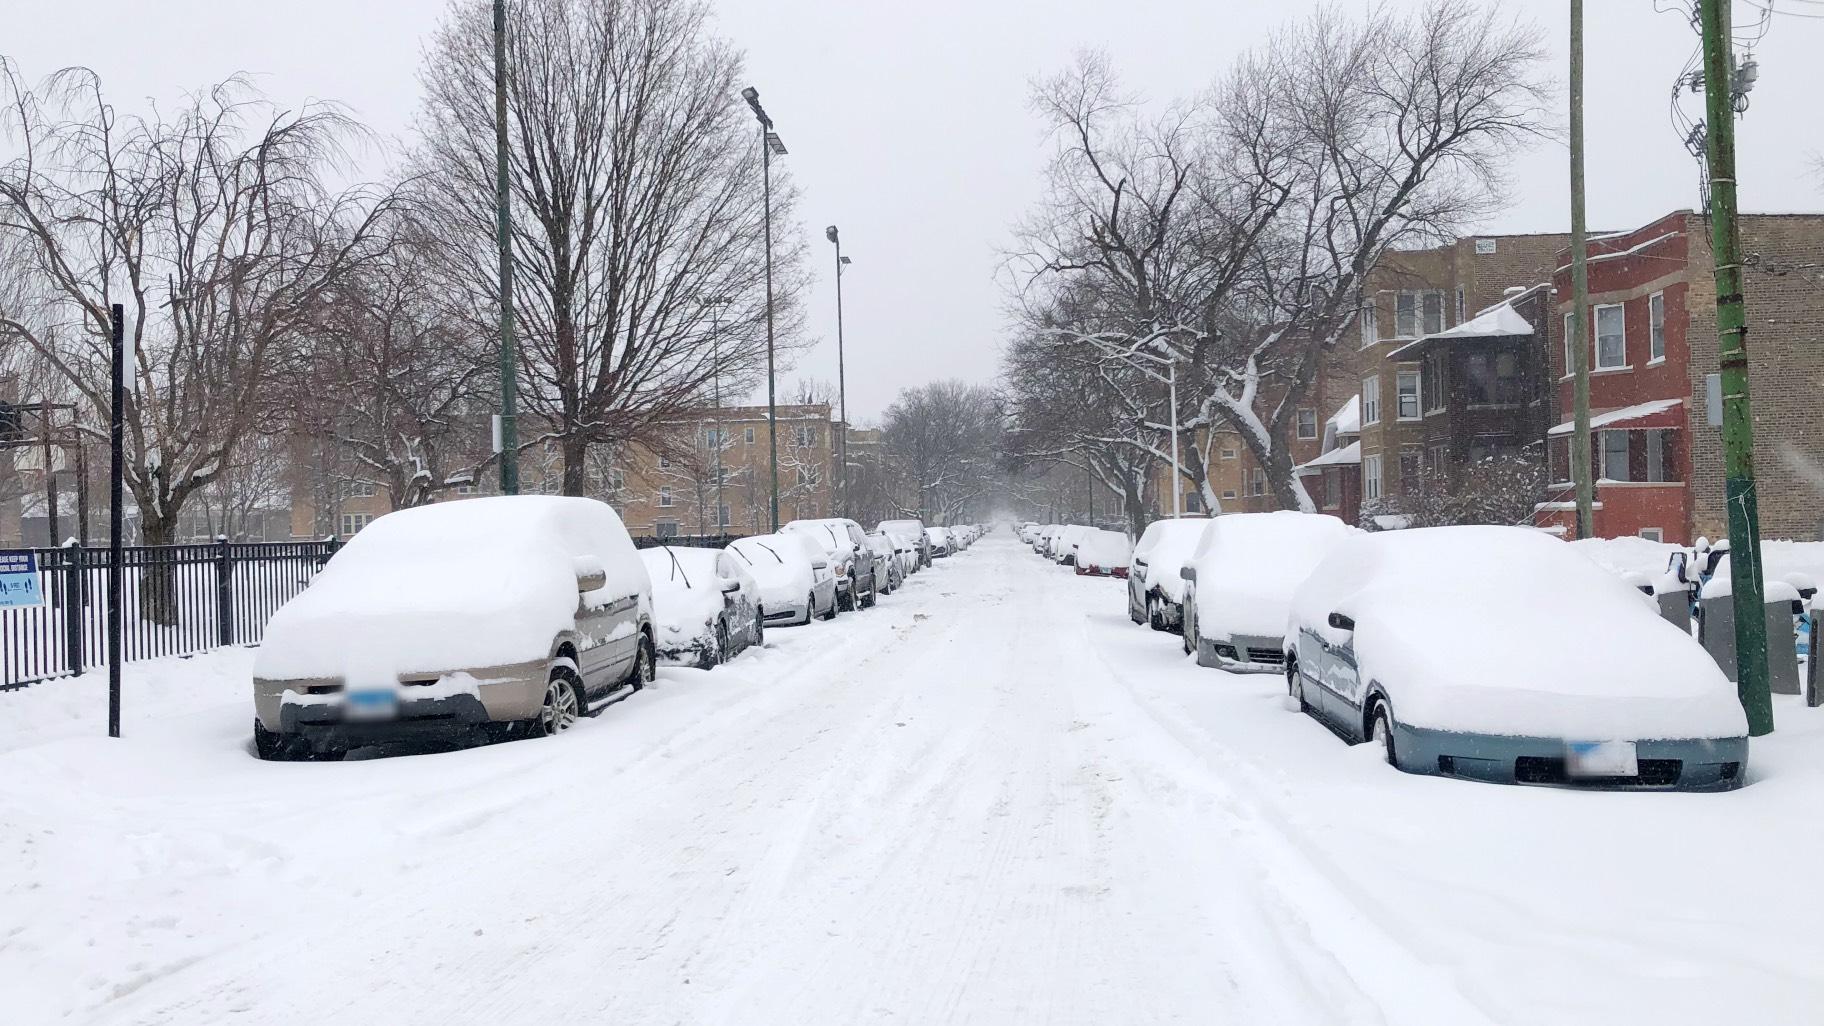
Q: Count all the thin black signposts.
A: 1